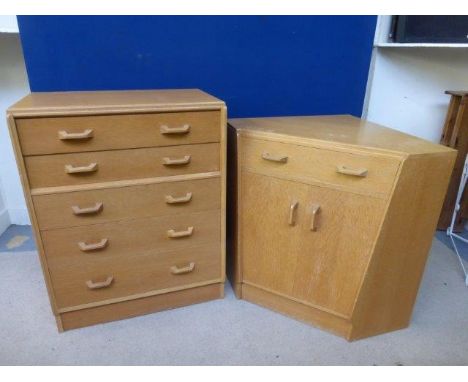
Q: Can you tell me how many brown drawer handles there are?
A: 12